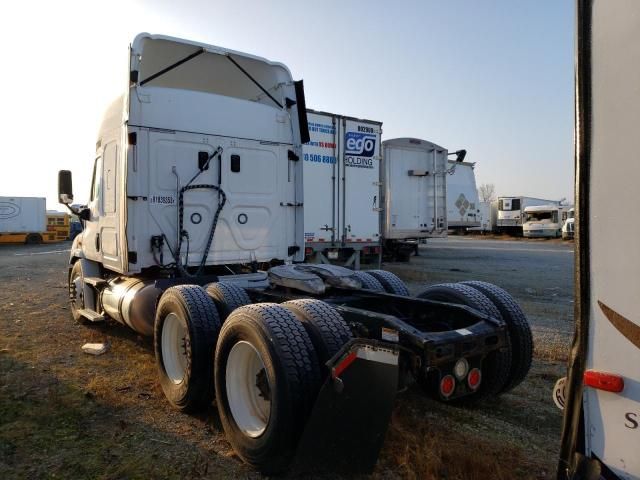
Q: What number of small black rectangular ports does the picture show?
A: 2